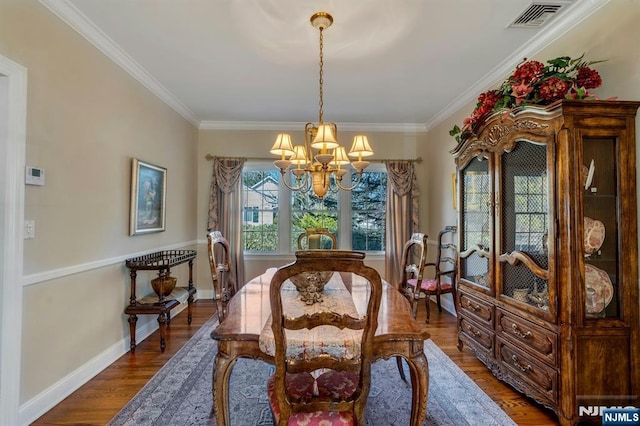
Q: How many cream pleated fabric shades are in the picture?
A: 5